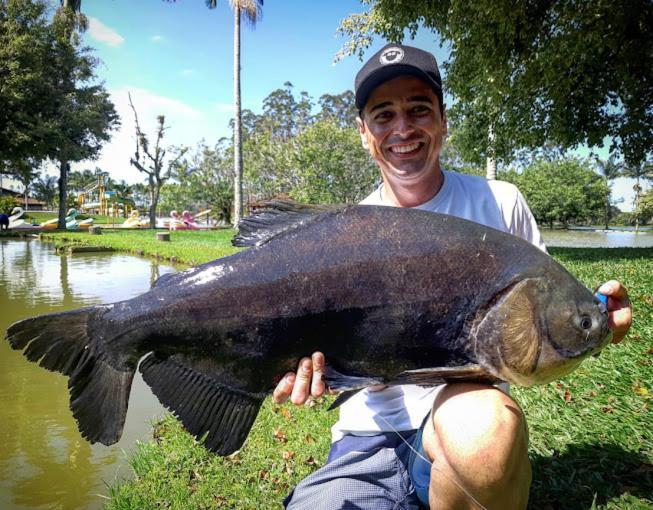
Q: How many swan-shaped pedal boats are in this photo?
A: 5